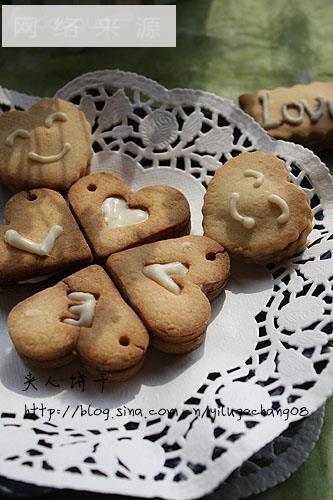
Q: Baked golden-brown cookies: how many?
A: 7